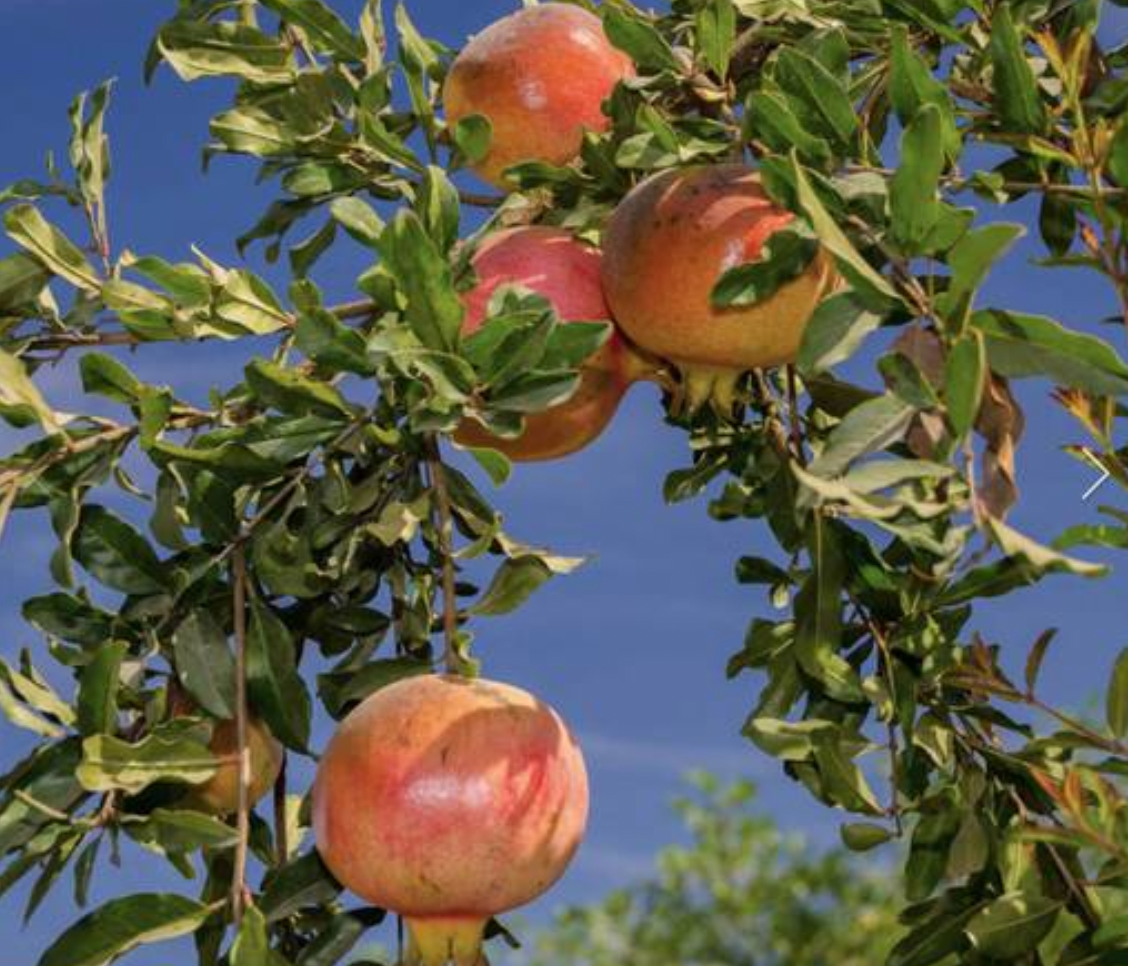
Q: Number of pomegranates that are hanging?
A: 5